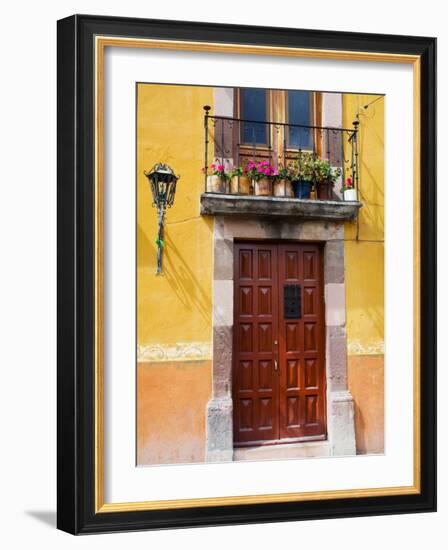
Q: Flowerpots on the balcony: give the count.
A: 7